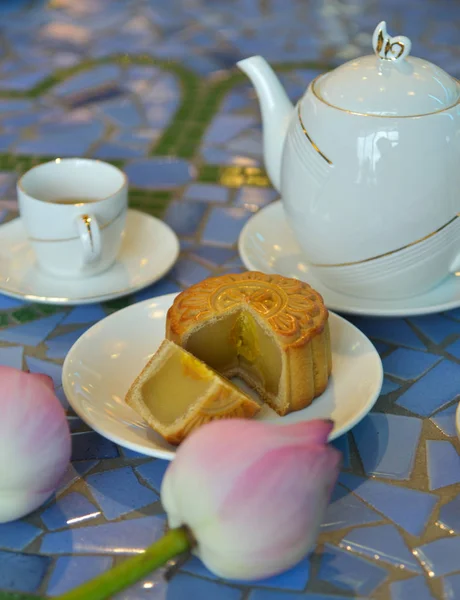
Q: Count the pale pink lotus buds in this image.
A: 2